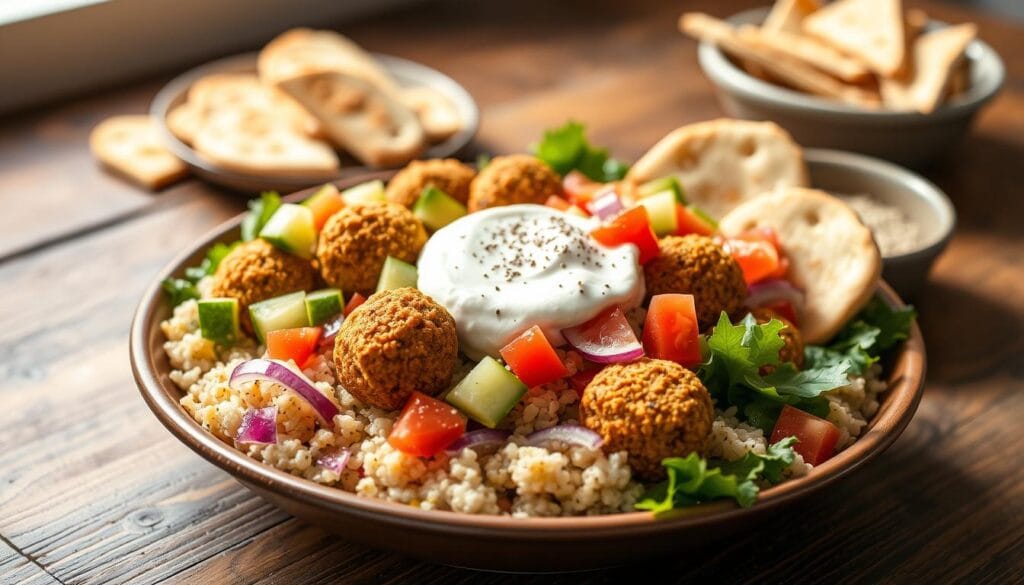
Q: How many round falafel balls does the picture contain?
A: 8